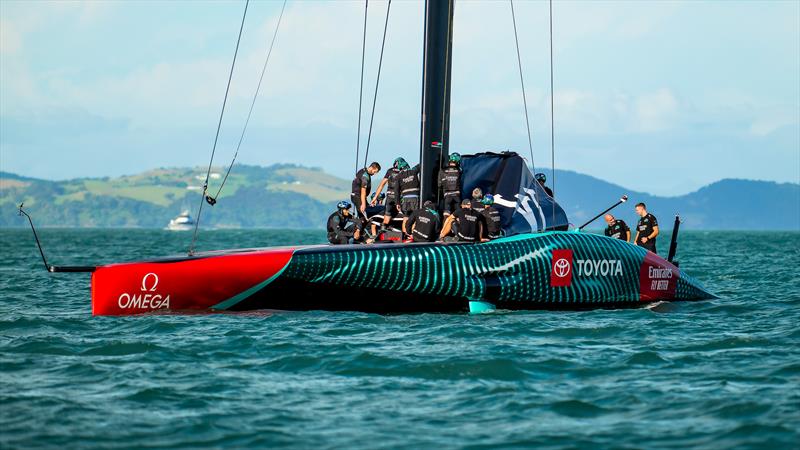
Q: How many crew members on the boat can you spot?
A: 13